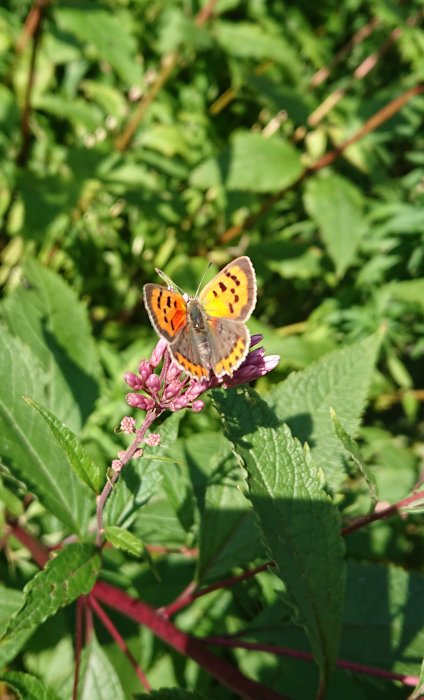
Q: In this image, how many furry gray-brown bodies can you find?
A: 1